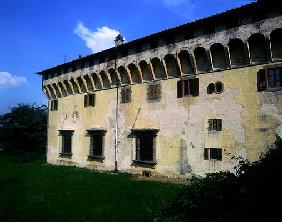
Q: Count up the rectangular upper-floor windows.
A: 6